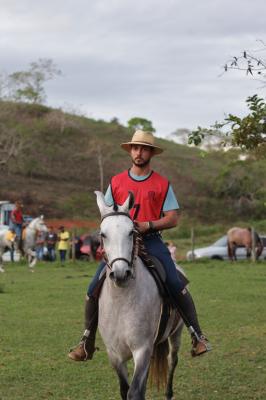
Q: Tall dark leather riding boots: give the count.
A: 2